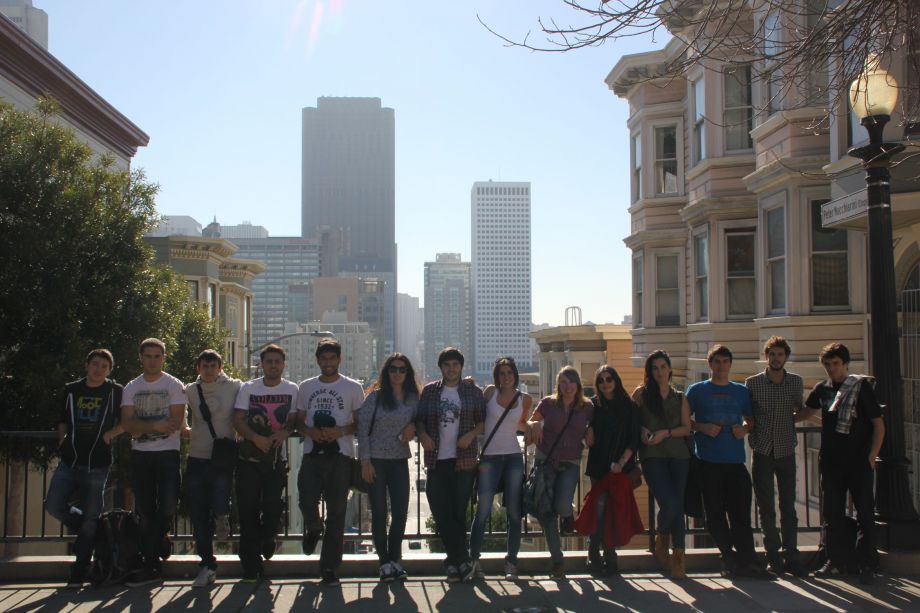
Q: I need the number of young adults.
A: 14